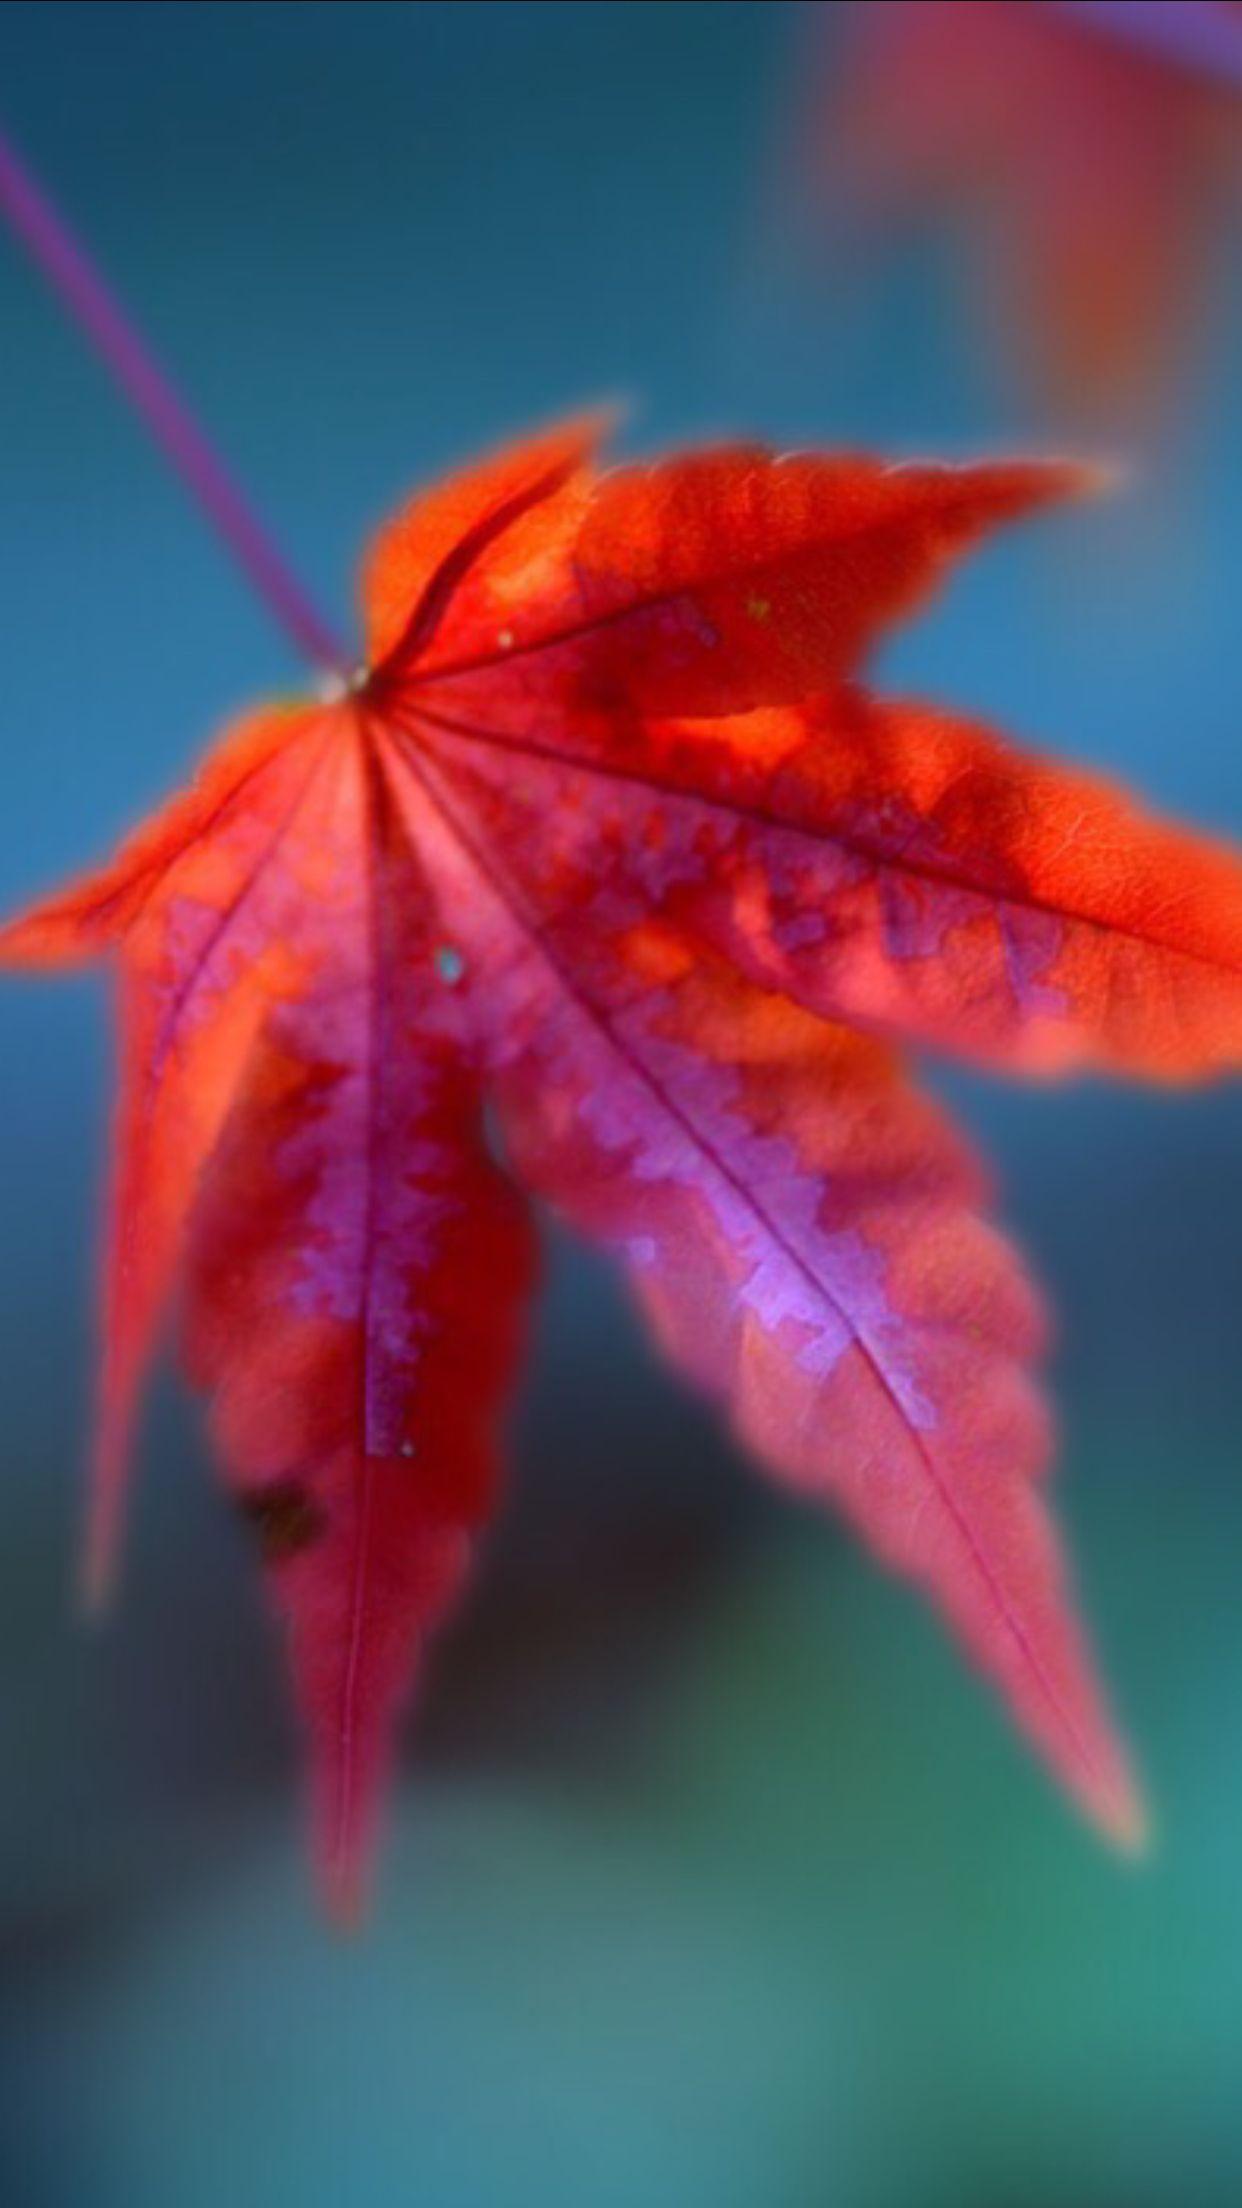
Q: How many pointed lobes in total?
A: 7